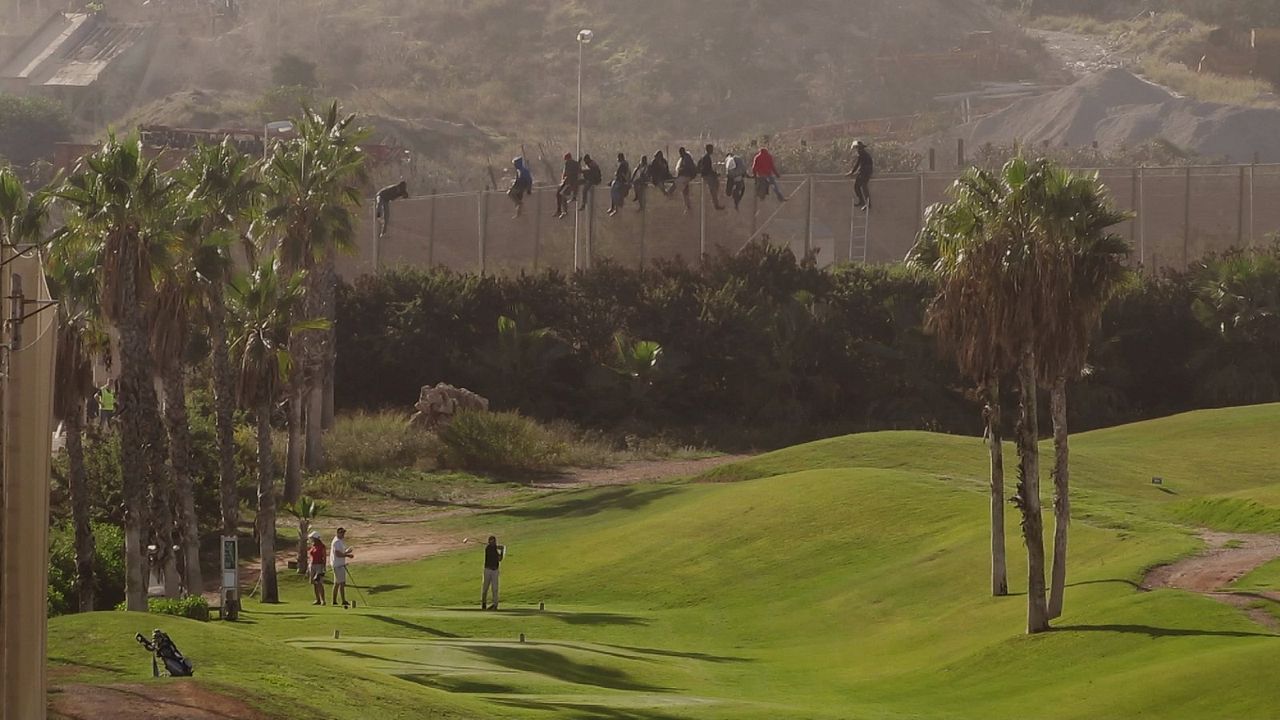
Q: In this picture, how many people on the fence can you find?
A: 12